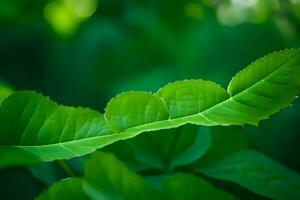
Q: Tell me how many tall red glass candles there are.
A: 0